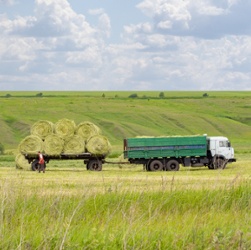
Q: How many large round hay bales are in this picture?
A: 8